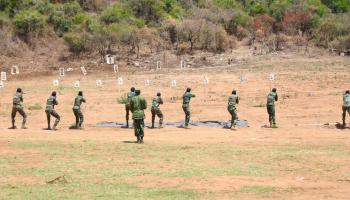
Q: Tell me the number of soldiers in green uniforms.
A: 10